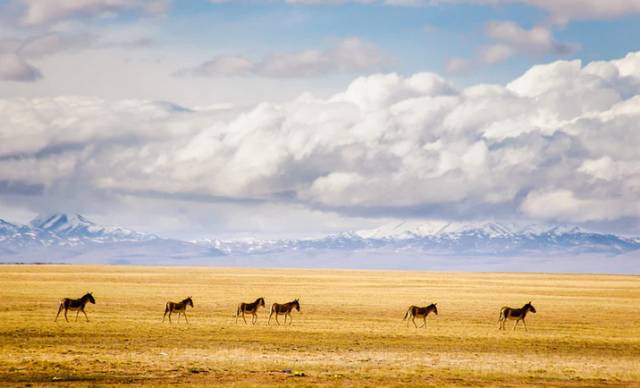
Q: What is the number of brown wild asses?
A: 6